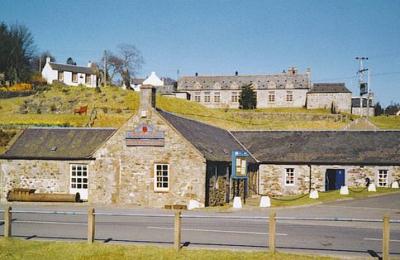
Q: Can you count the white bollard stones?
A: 7